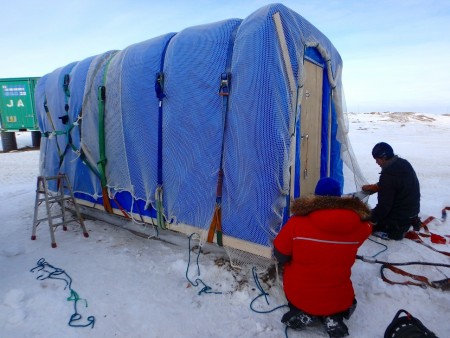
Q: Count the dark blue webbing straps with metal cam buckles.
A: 2